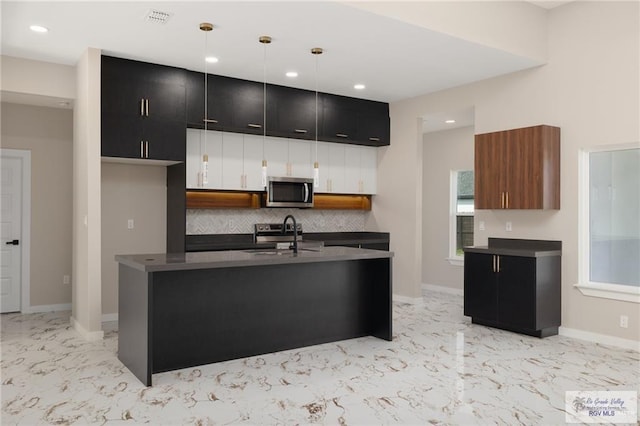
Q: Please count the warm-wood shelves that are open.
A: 2